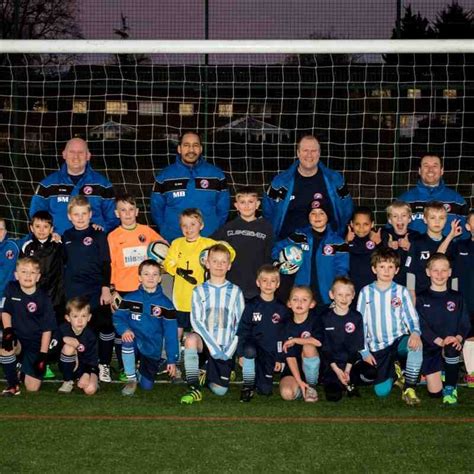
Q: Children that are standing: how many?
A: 11